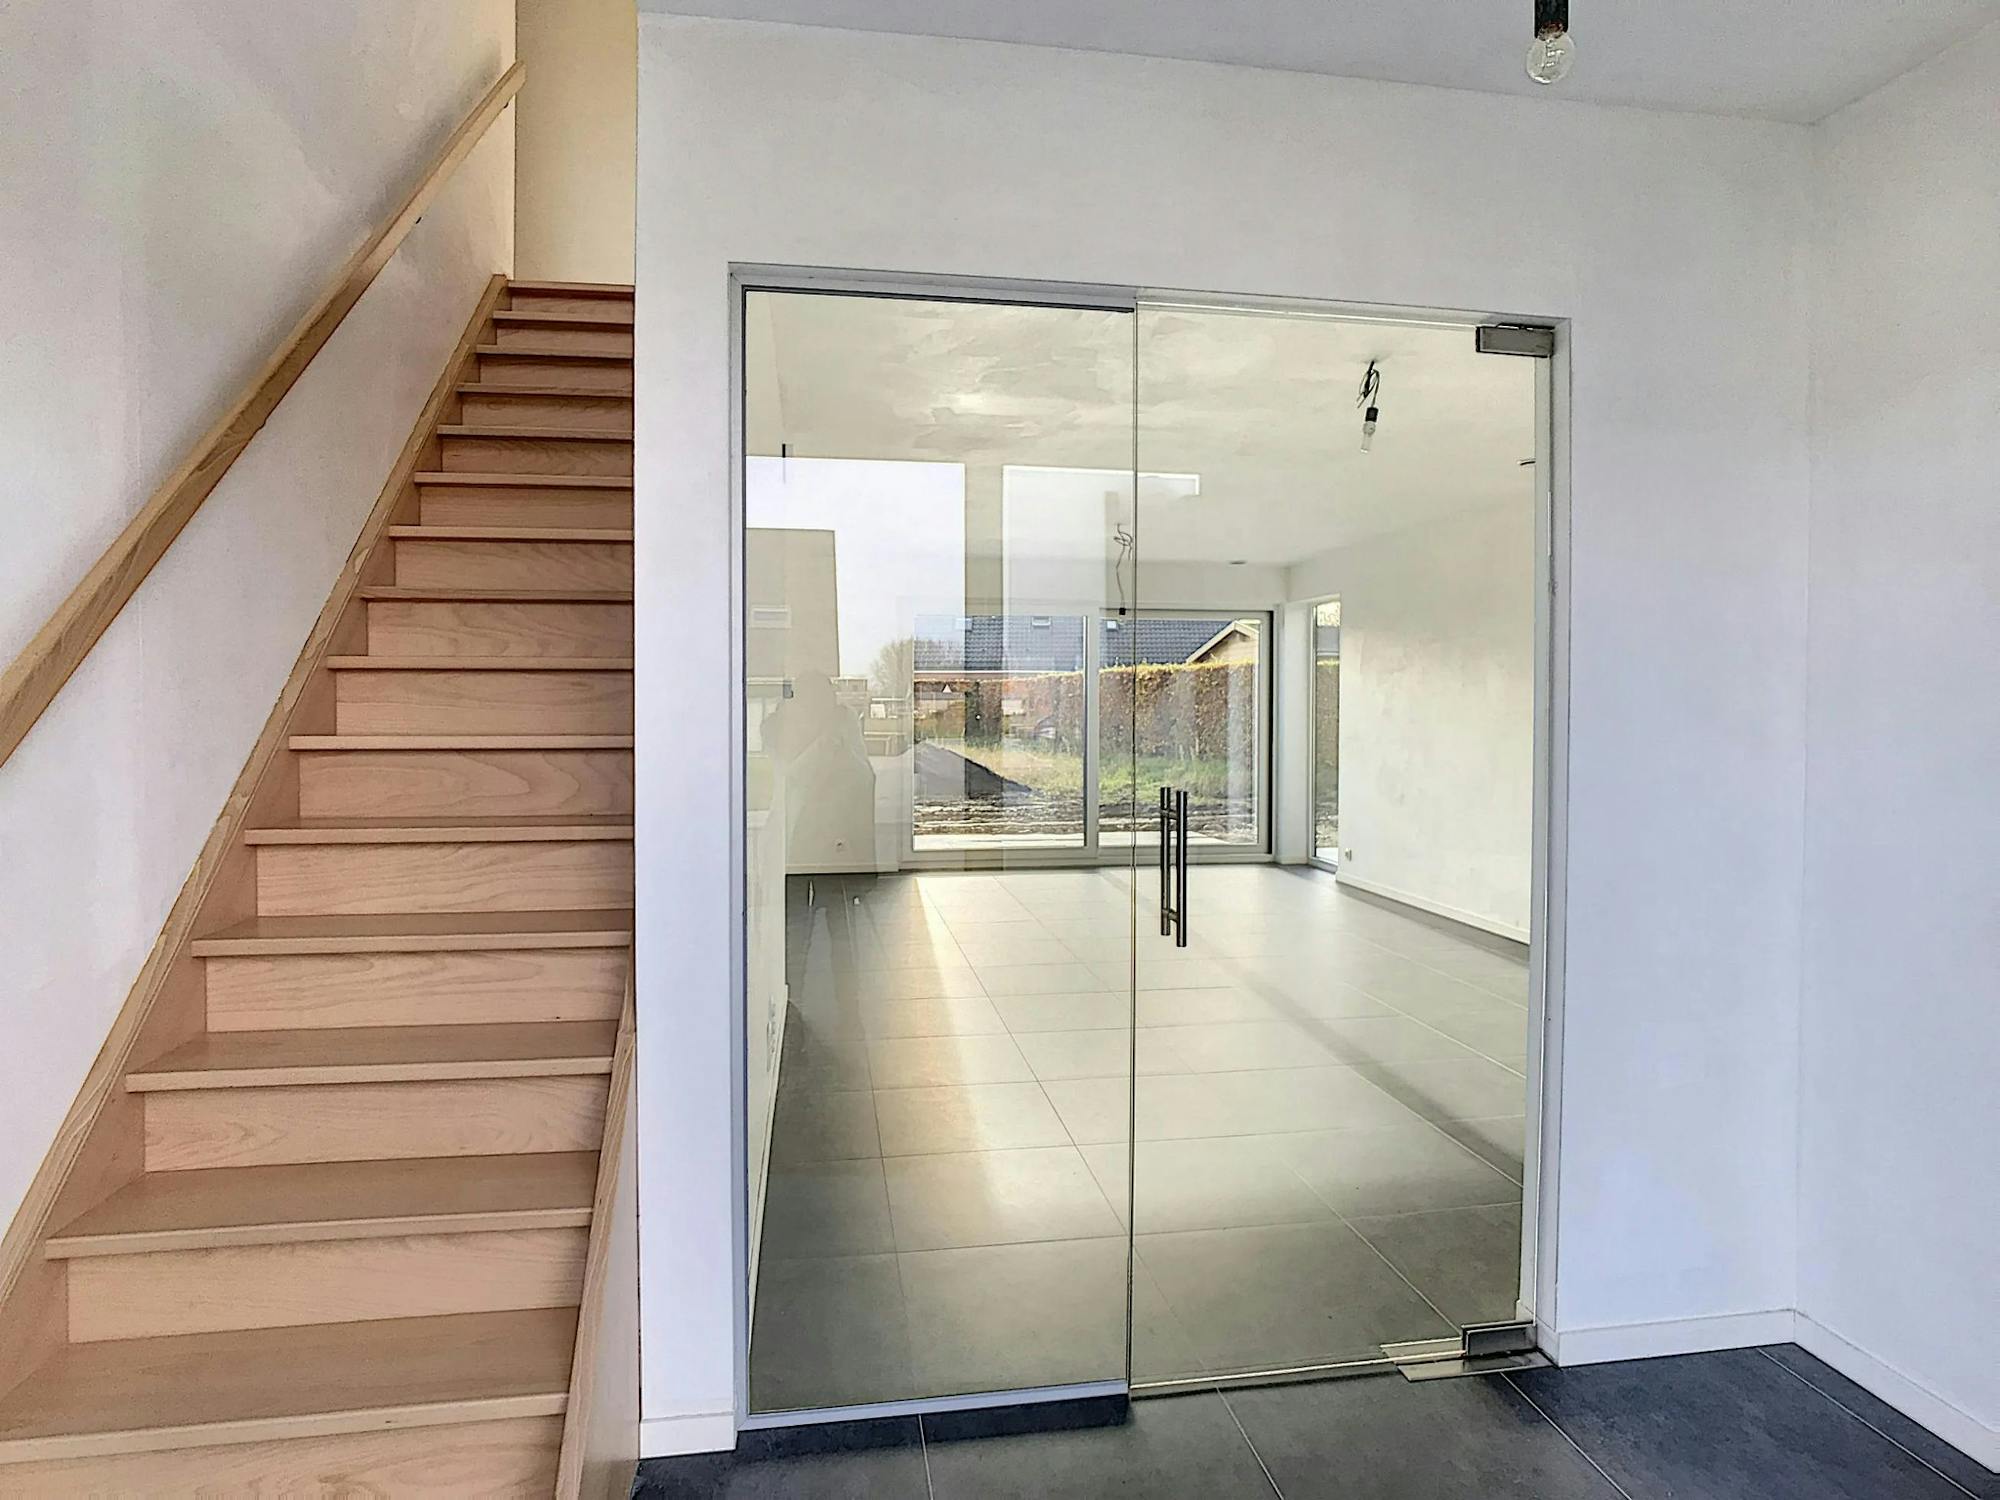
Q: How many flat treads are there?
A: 15